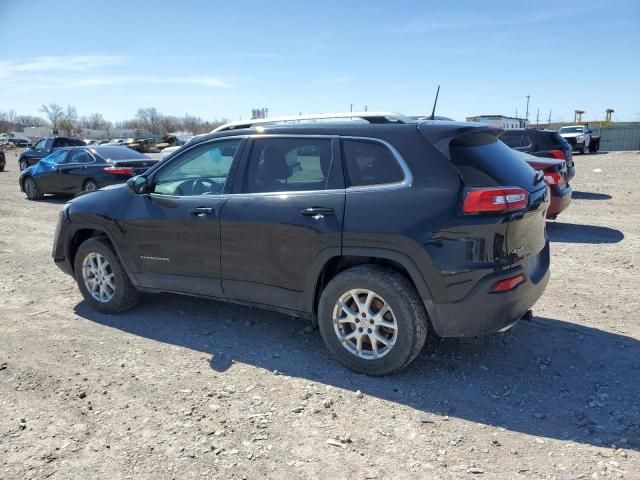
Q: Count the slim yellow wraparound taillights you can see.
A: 0